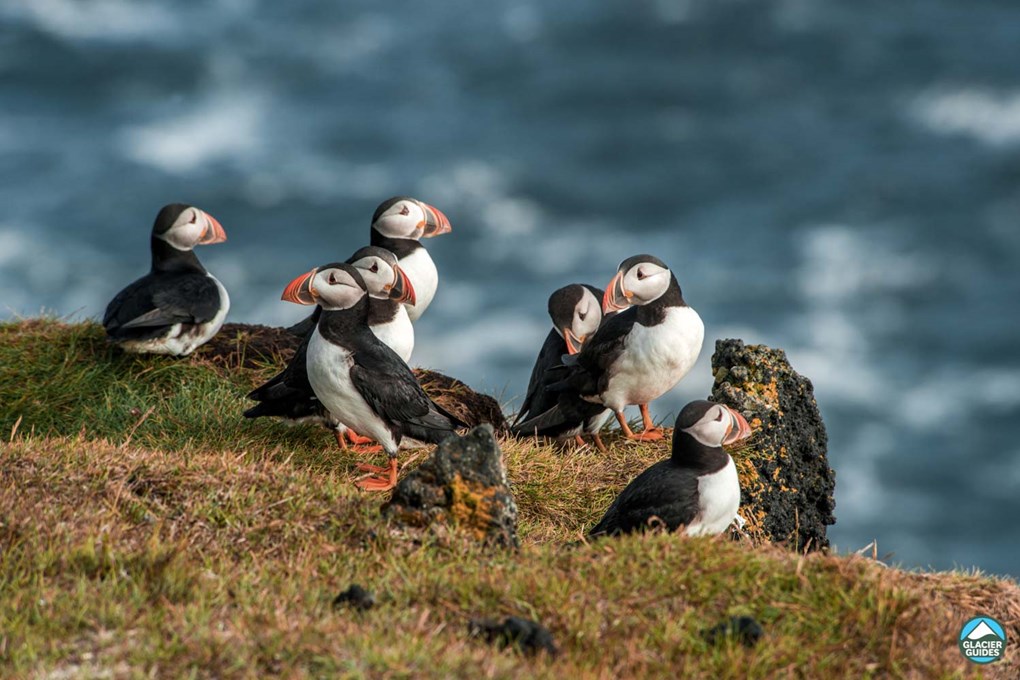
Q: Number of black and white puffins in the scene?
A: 7